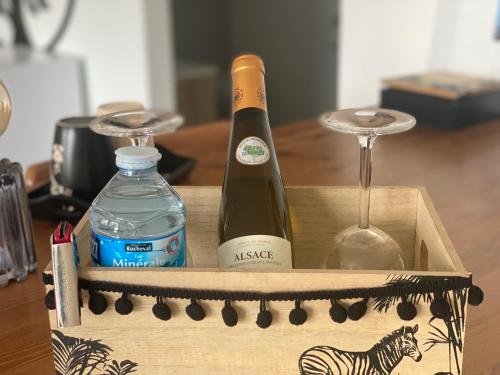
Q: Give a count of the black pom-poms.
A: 13